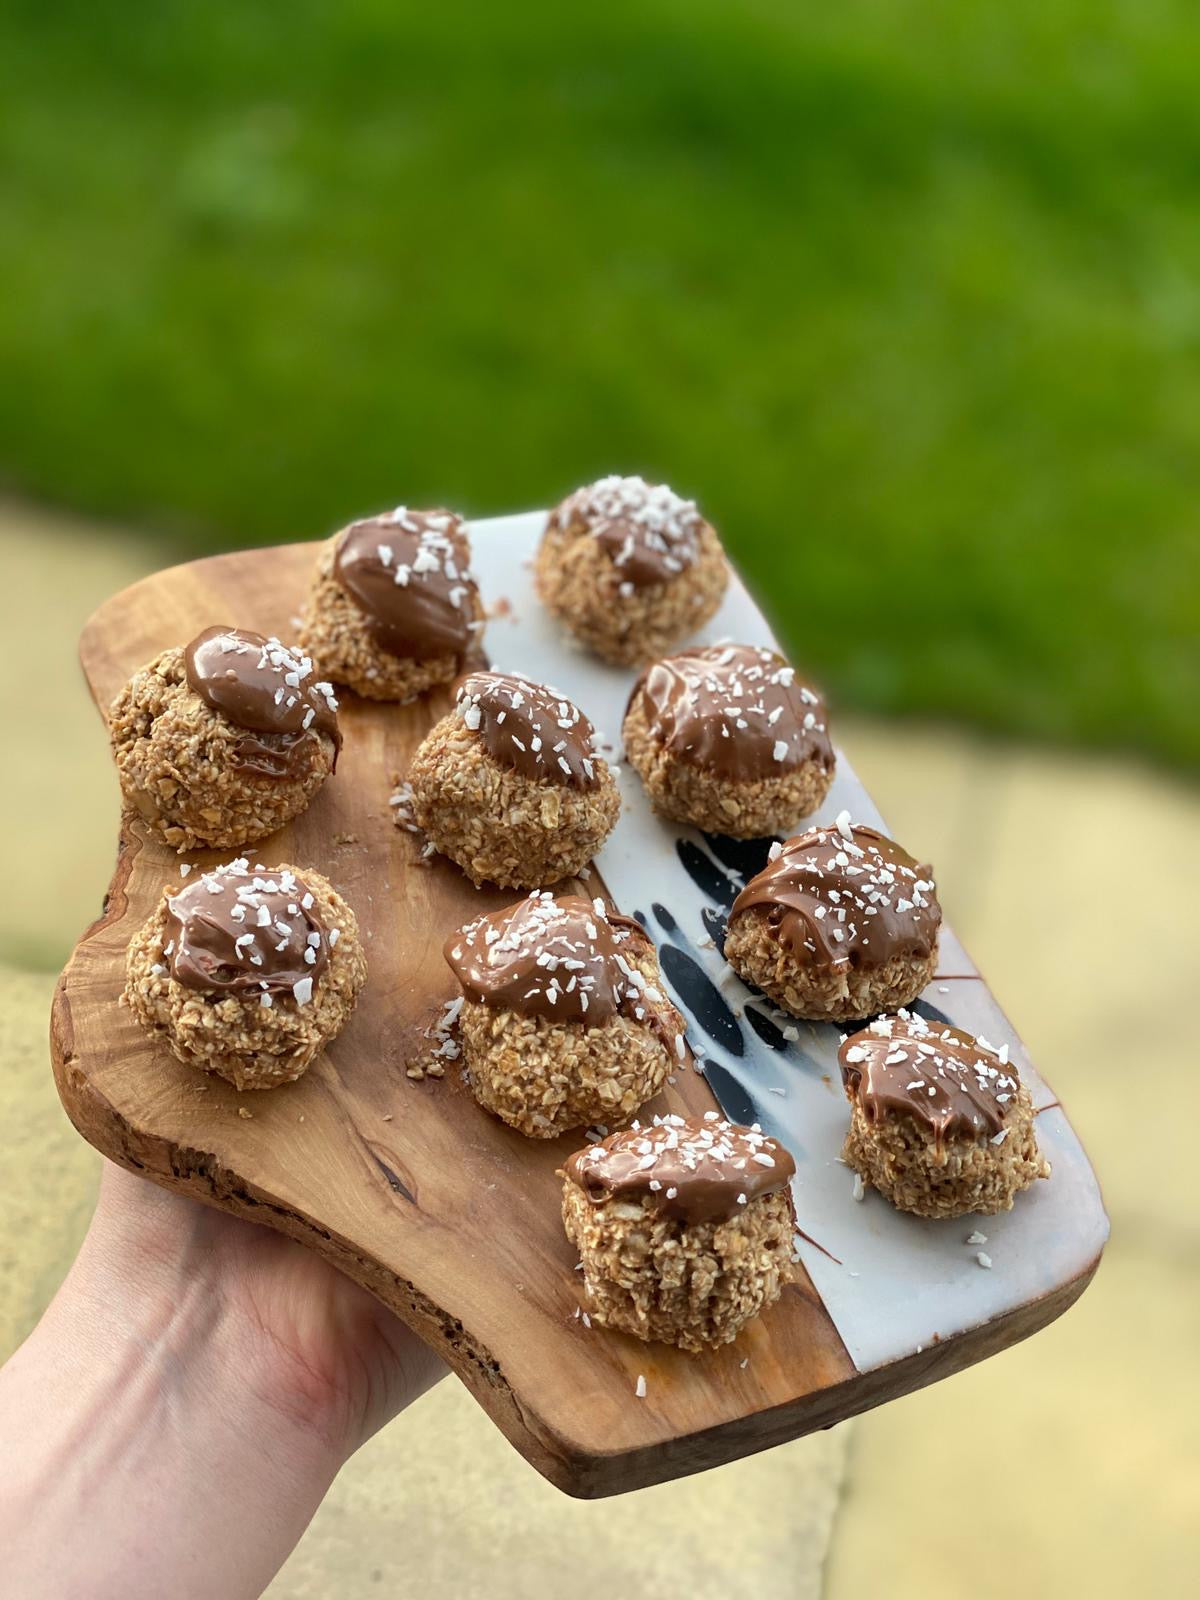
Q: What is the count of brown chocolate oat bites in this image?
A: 10